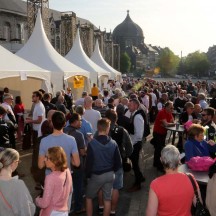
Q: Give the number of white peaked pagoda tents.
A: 4